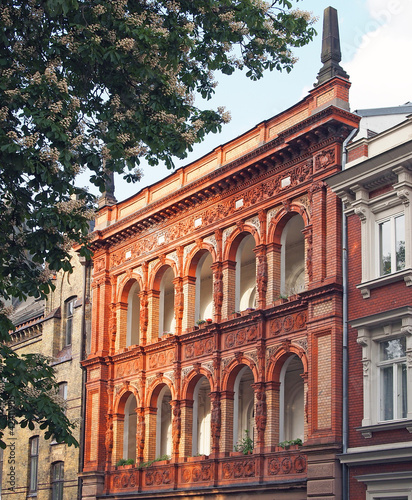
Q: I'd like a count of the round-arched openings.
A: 10